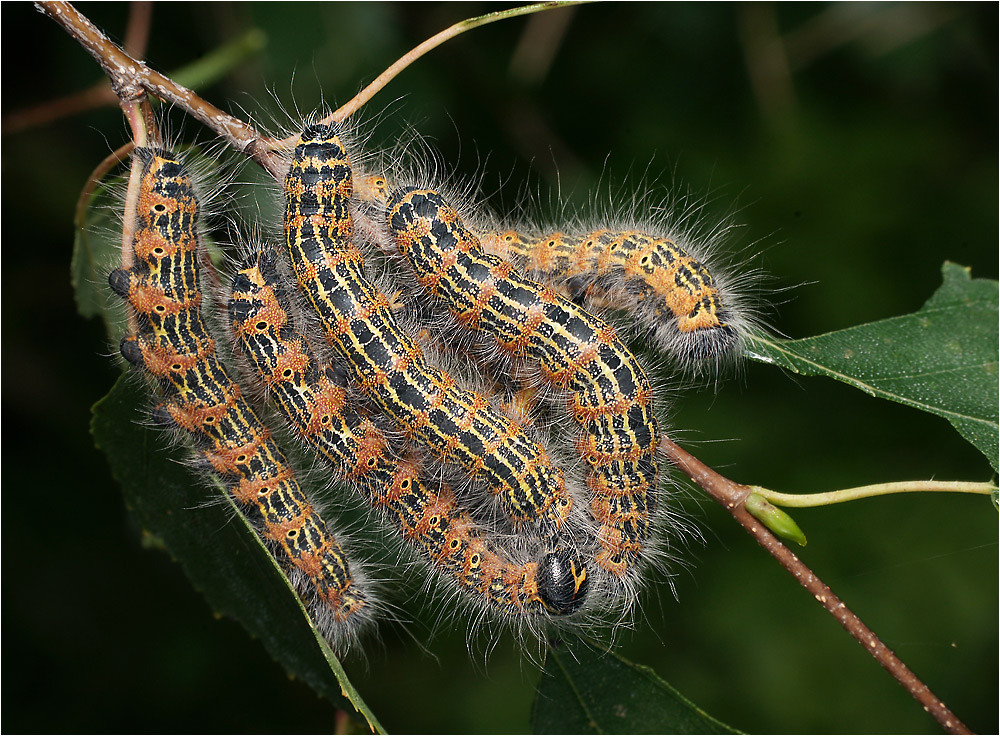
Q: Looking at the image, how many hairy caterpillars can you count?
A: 5